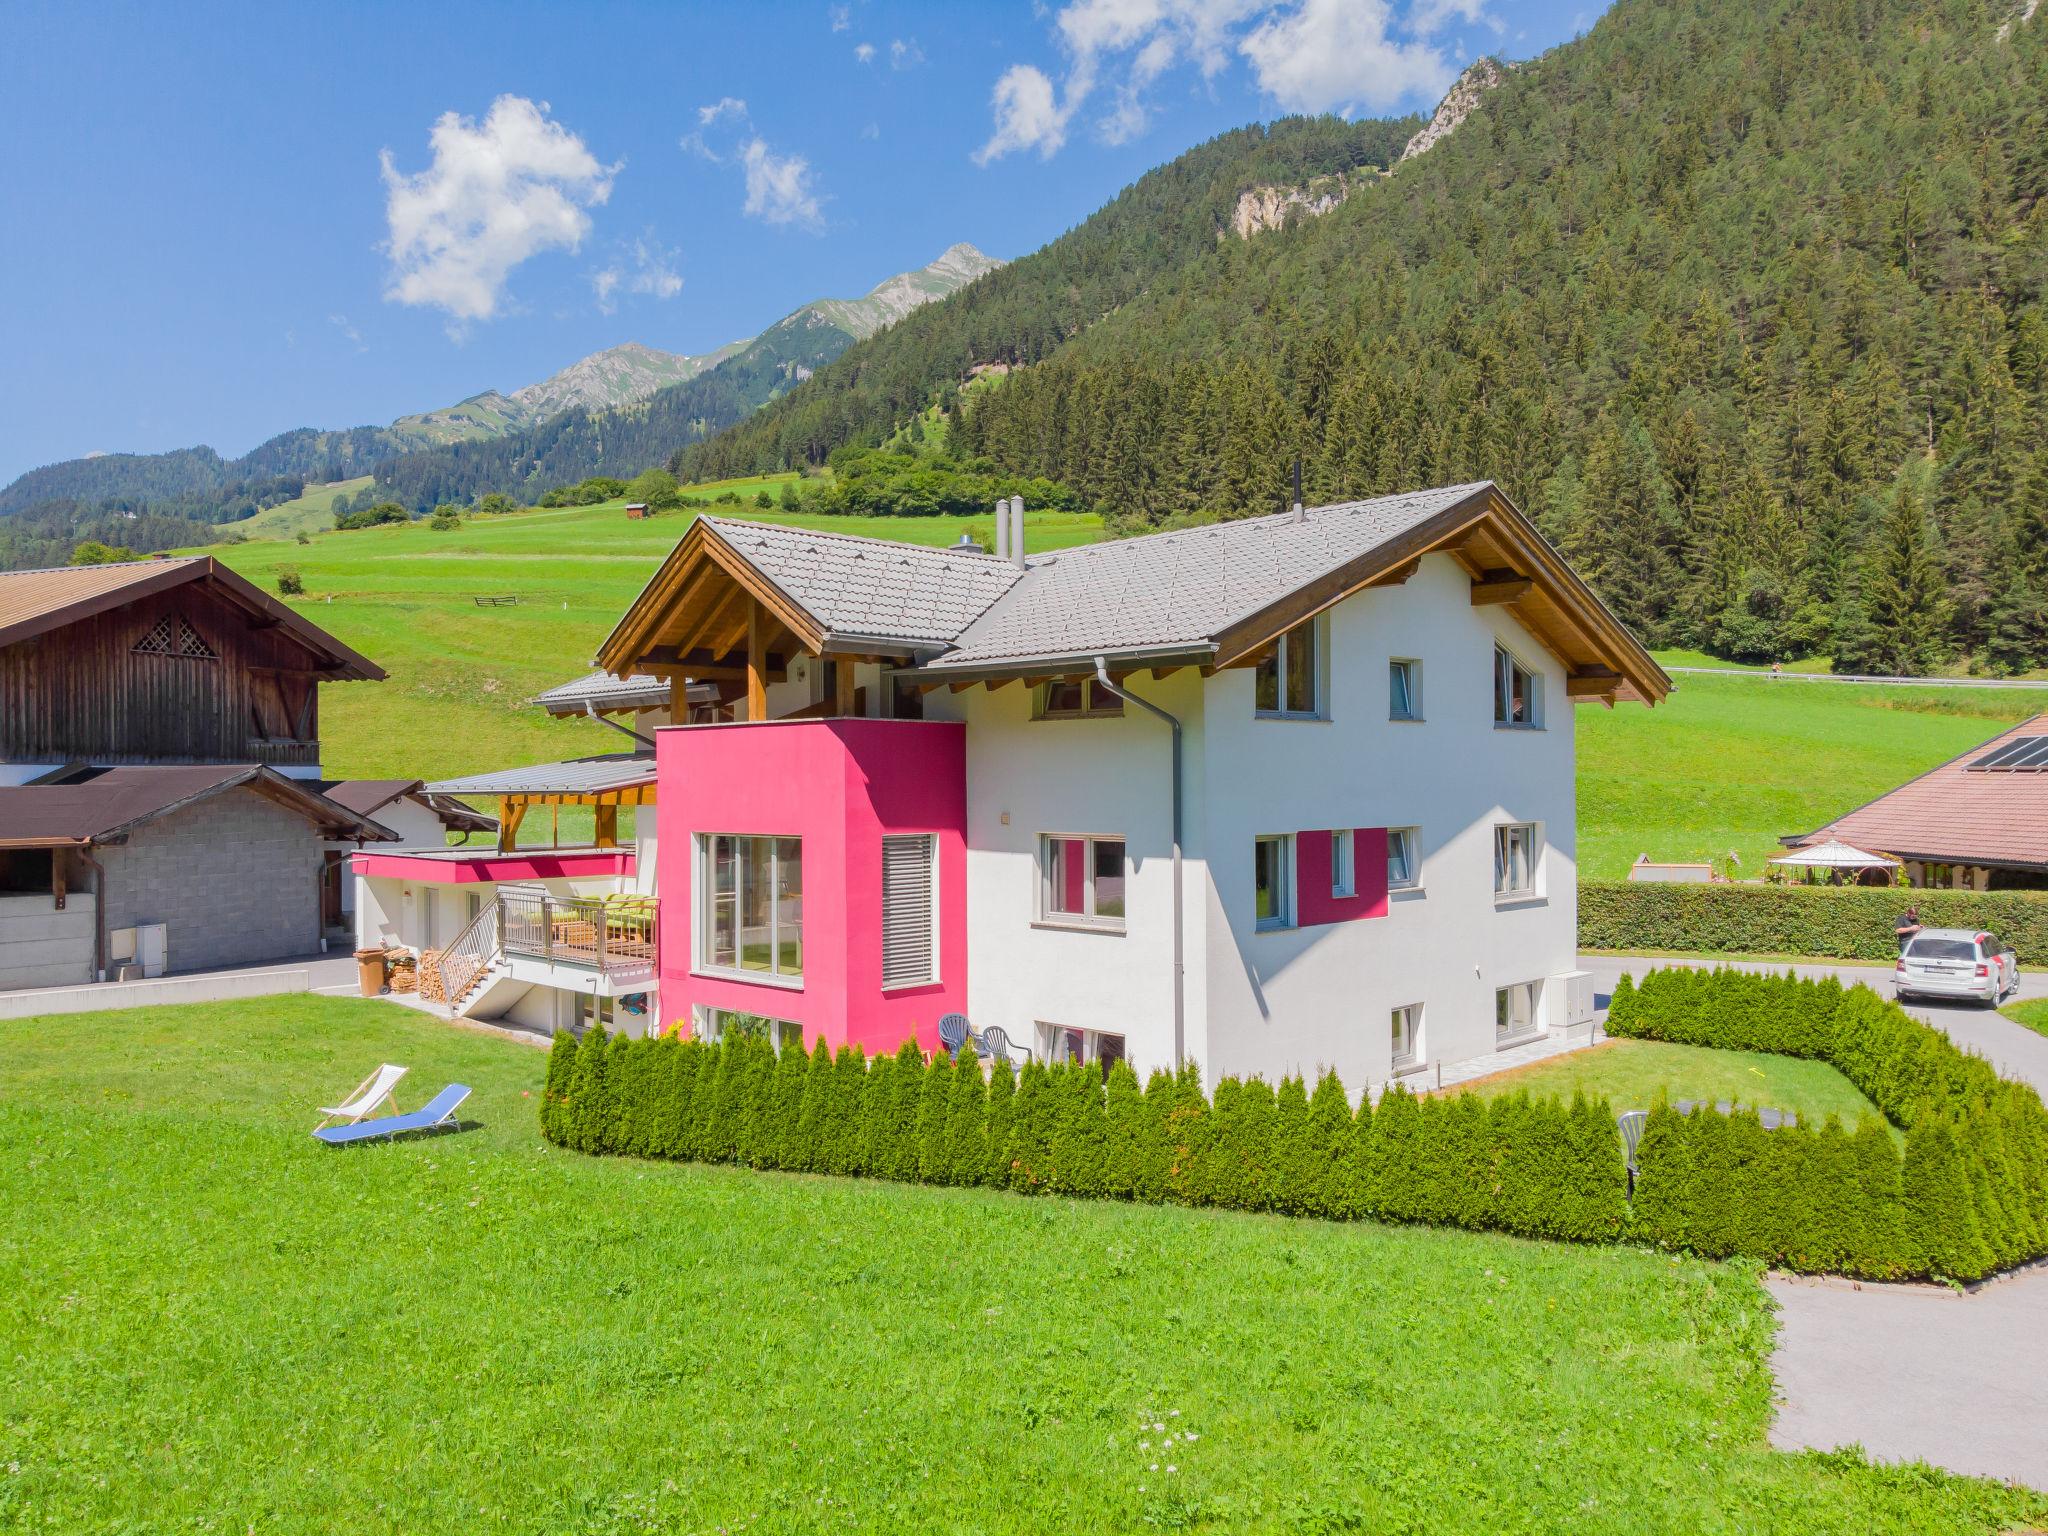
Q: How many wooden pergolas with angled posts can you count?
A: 1